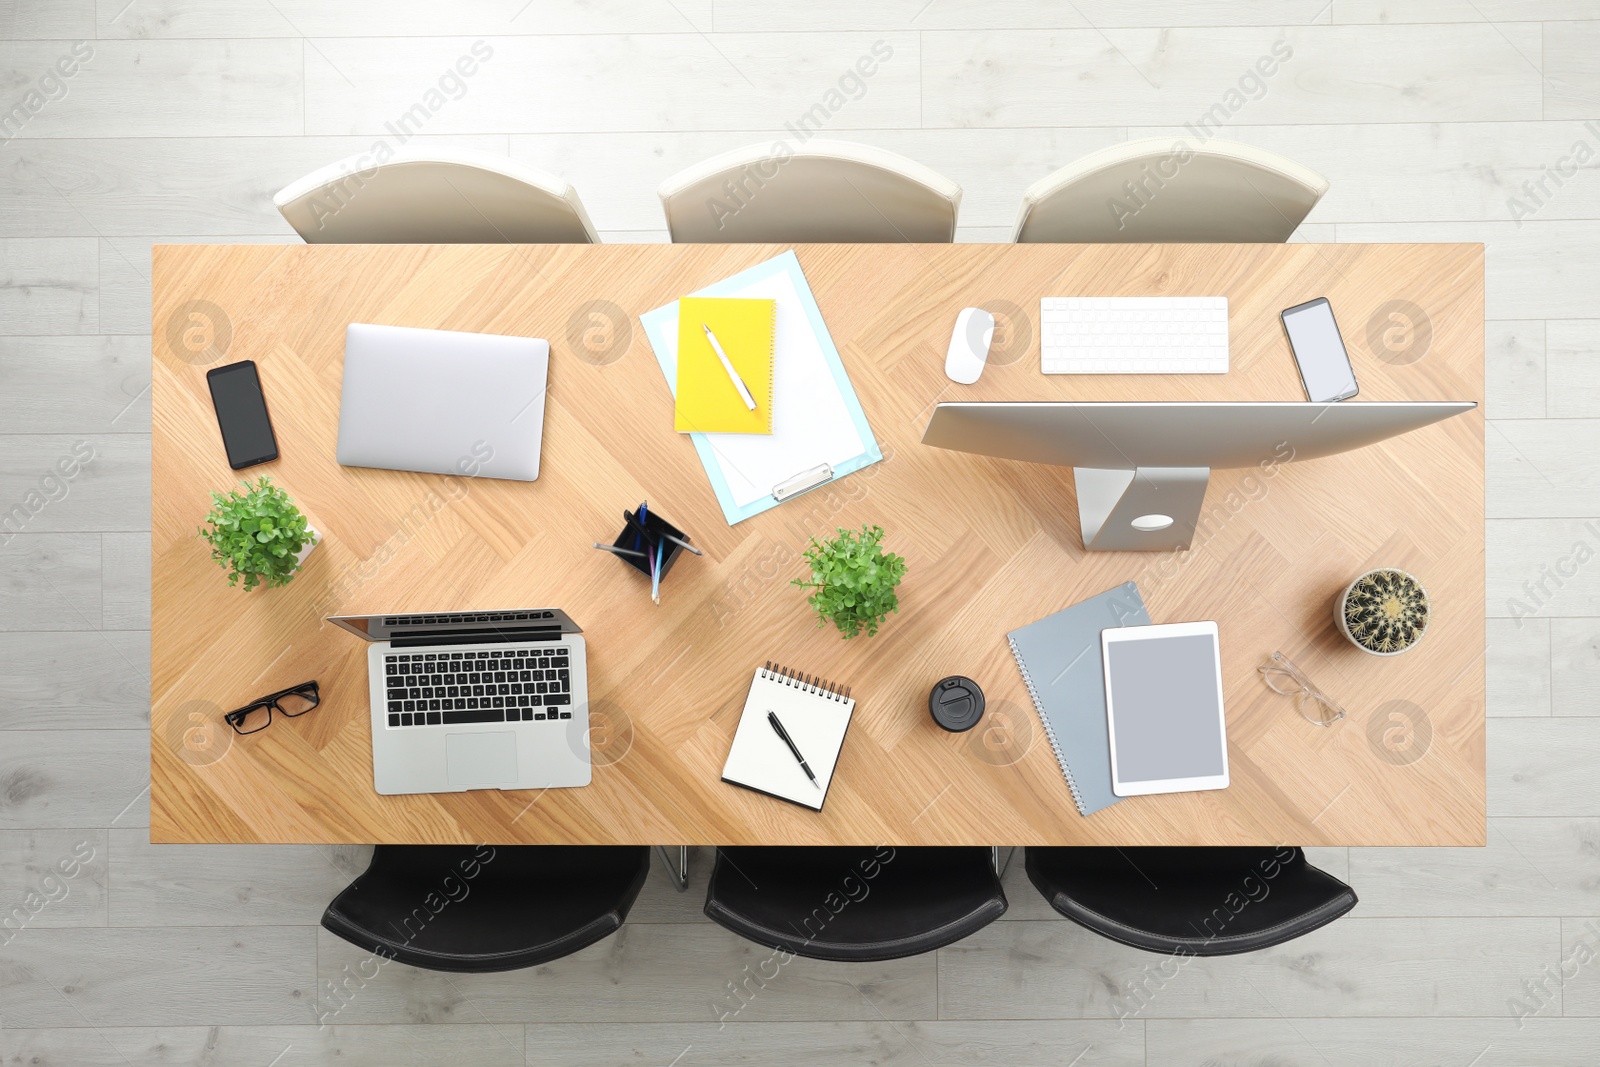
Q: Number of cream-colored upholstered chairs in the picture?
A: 3